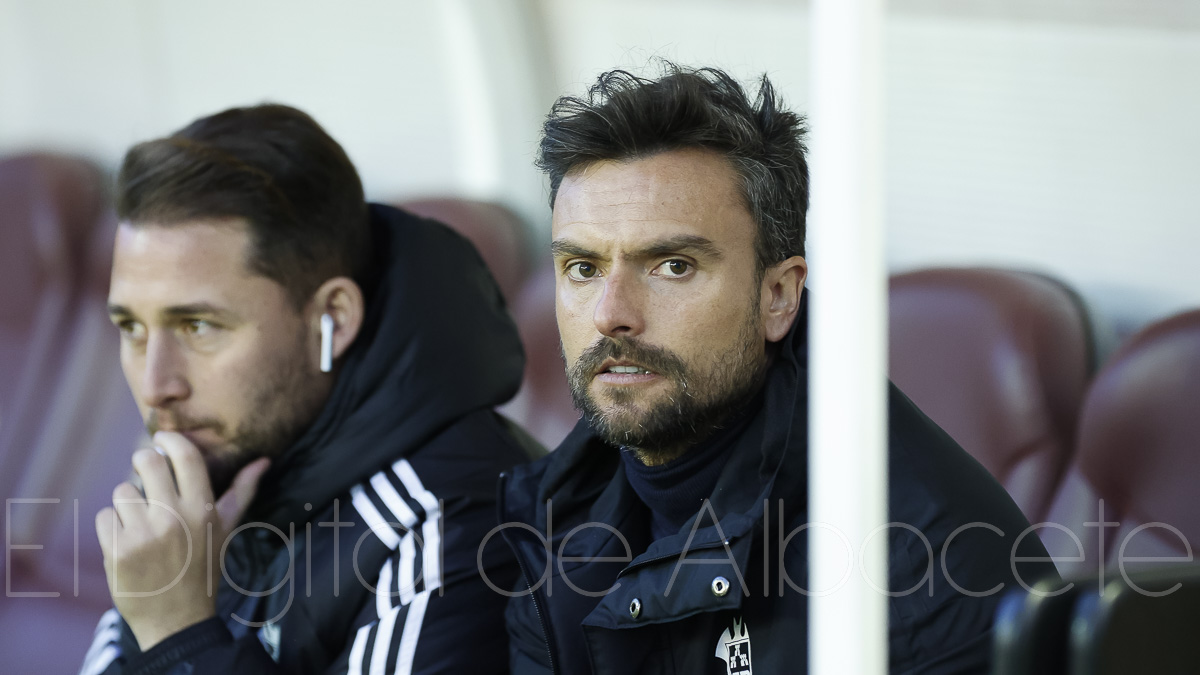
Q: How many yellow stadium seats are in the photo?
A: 0